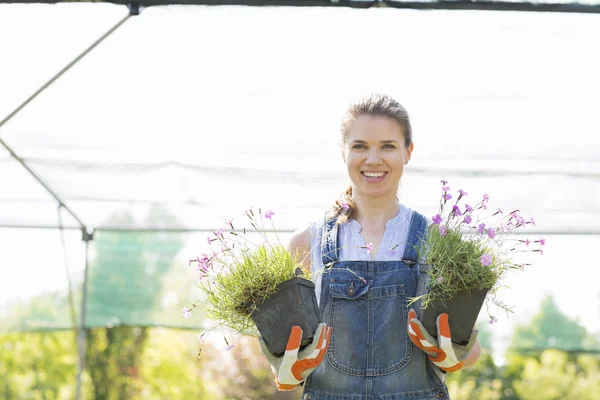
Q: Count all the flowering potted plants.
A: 2